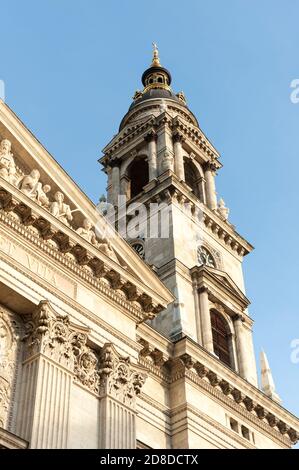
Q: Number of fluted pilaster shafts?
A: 2